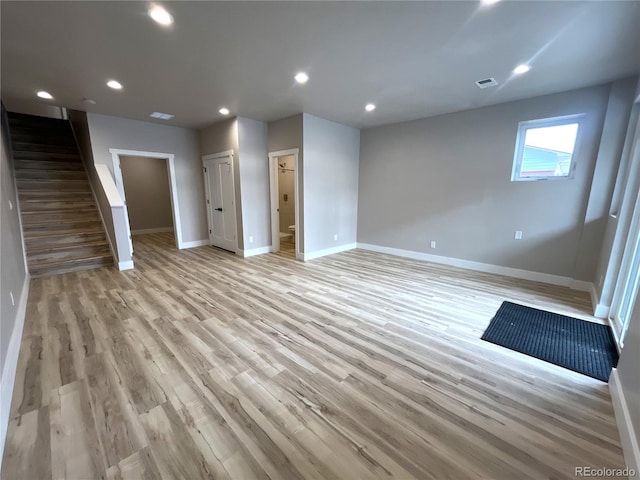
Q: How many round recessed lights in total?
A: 8